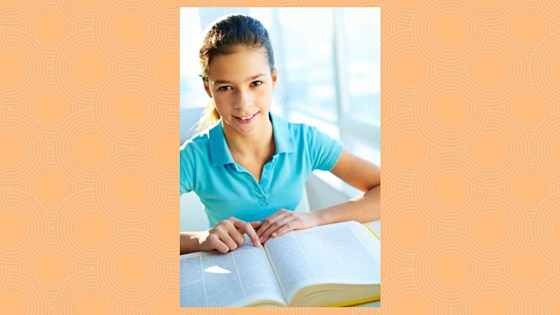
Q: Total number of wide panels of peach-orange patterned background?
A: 2